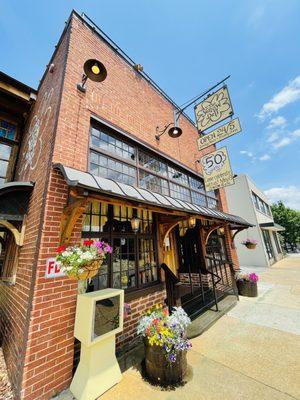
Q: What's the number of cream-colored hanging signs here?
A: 3